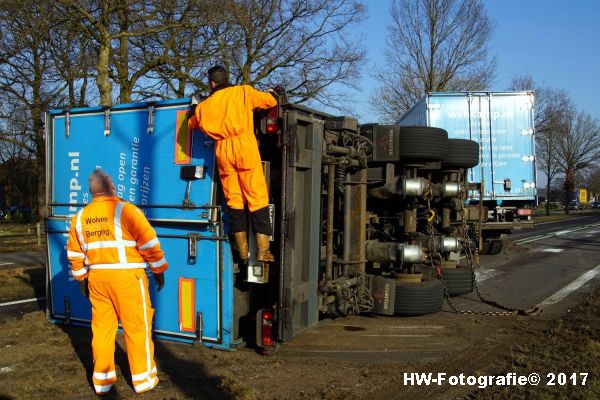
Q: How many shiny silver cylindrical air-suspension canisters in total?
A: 4